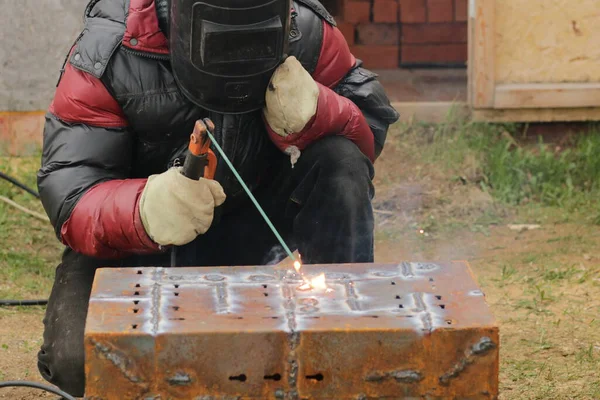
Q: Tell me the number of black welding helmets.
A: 1